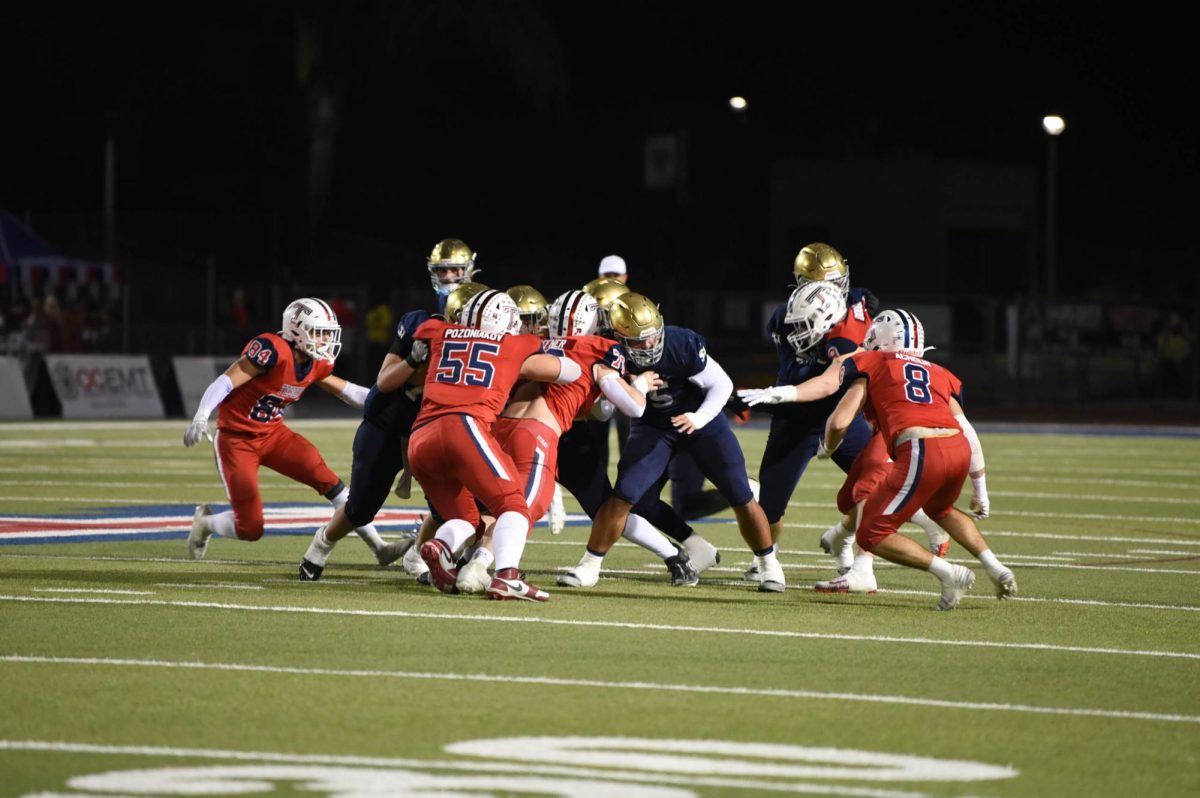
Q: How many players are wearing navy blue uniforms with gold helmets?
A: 6